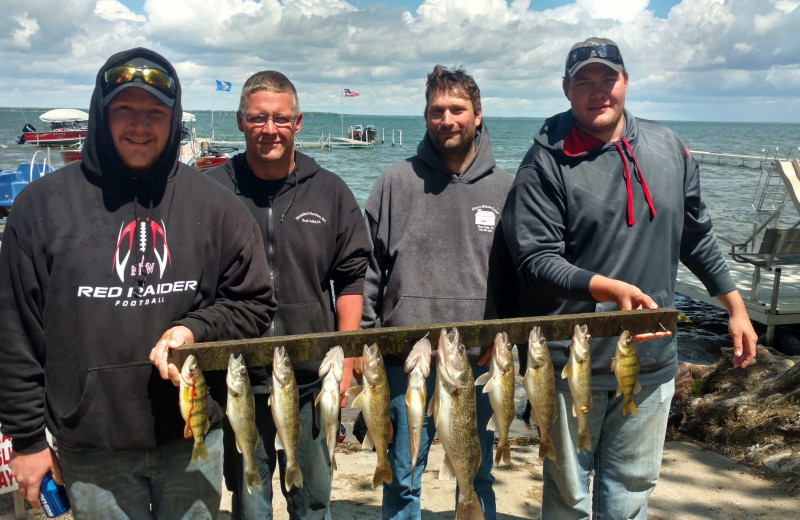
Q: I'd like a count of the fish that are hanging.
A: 11